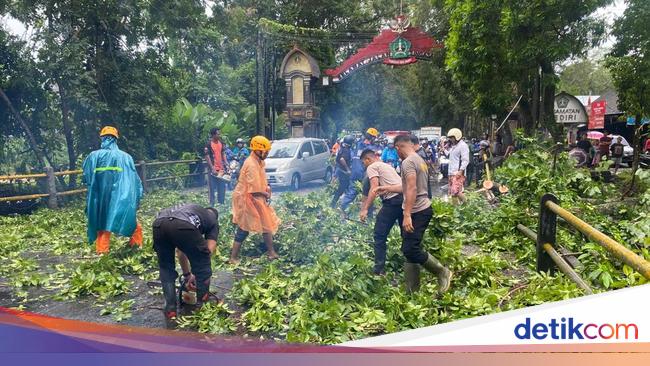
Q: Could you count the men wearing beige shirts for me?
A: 2